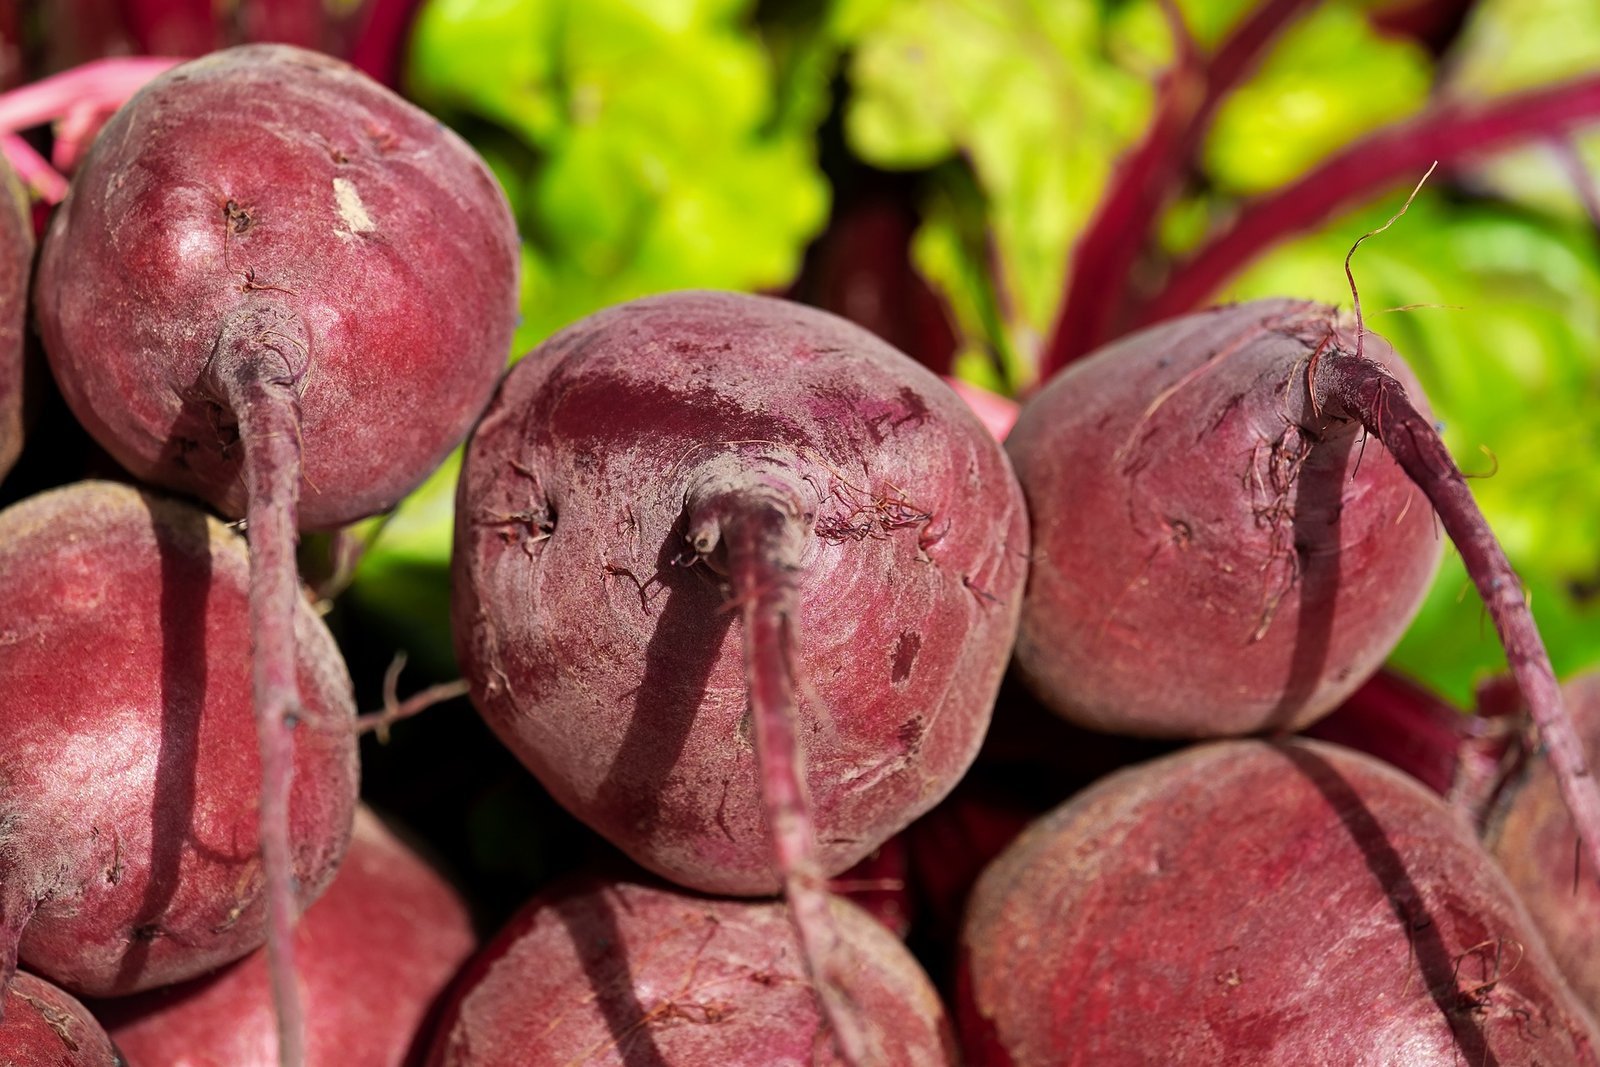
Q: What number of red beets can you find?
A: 10